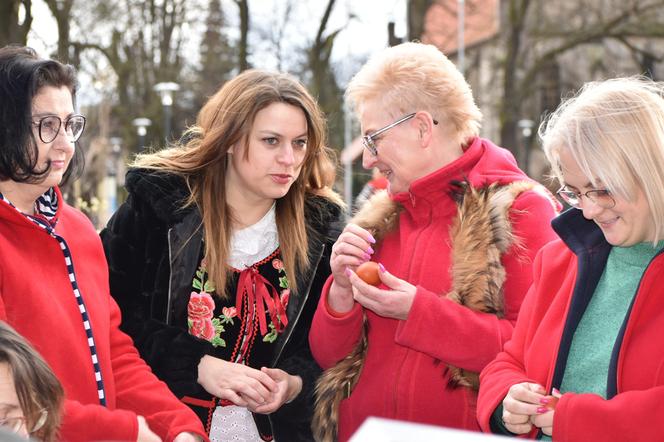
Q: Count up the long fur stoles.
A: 1